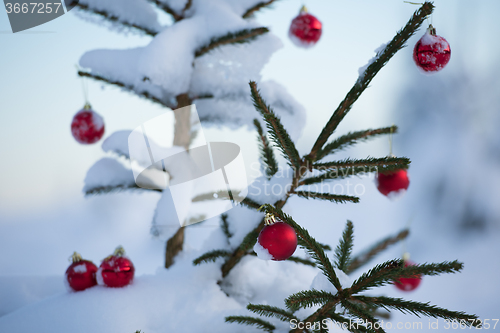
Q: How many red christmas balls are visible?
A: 8